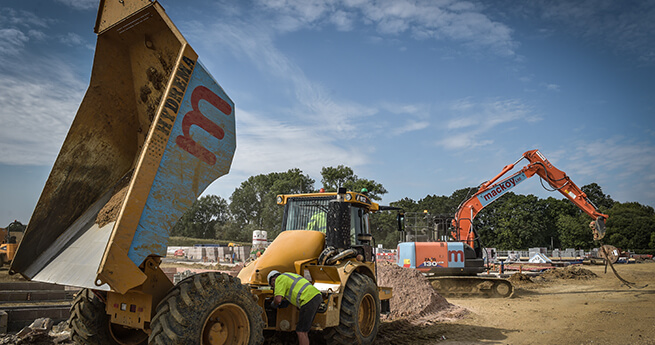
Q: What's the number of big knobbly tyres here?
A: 3